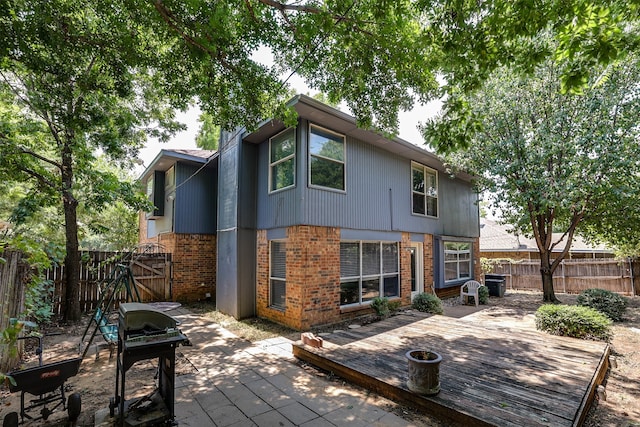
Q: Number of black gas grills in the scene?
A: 1